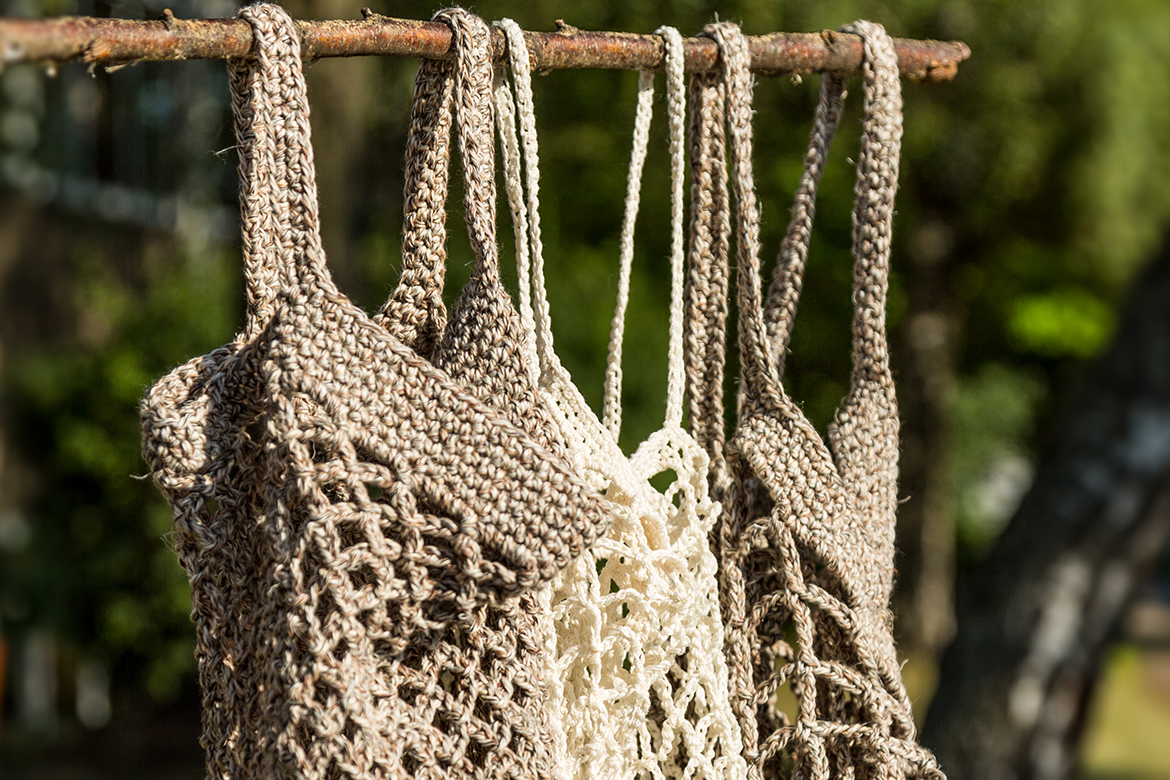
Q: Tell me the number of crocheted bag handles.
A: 6